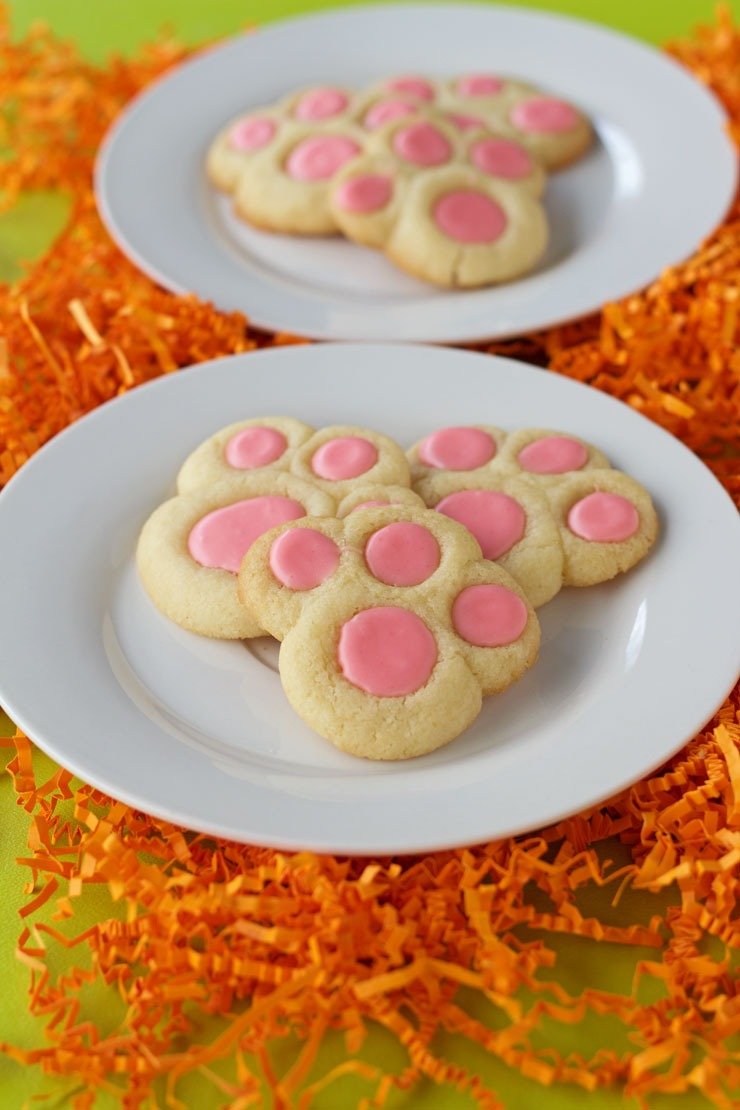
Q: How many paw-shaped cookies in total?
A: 6